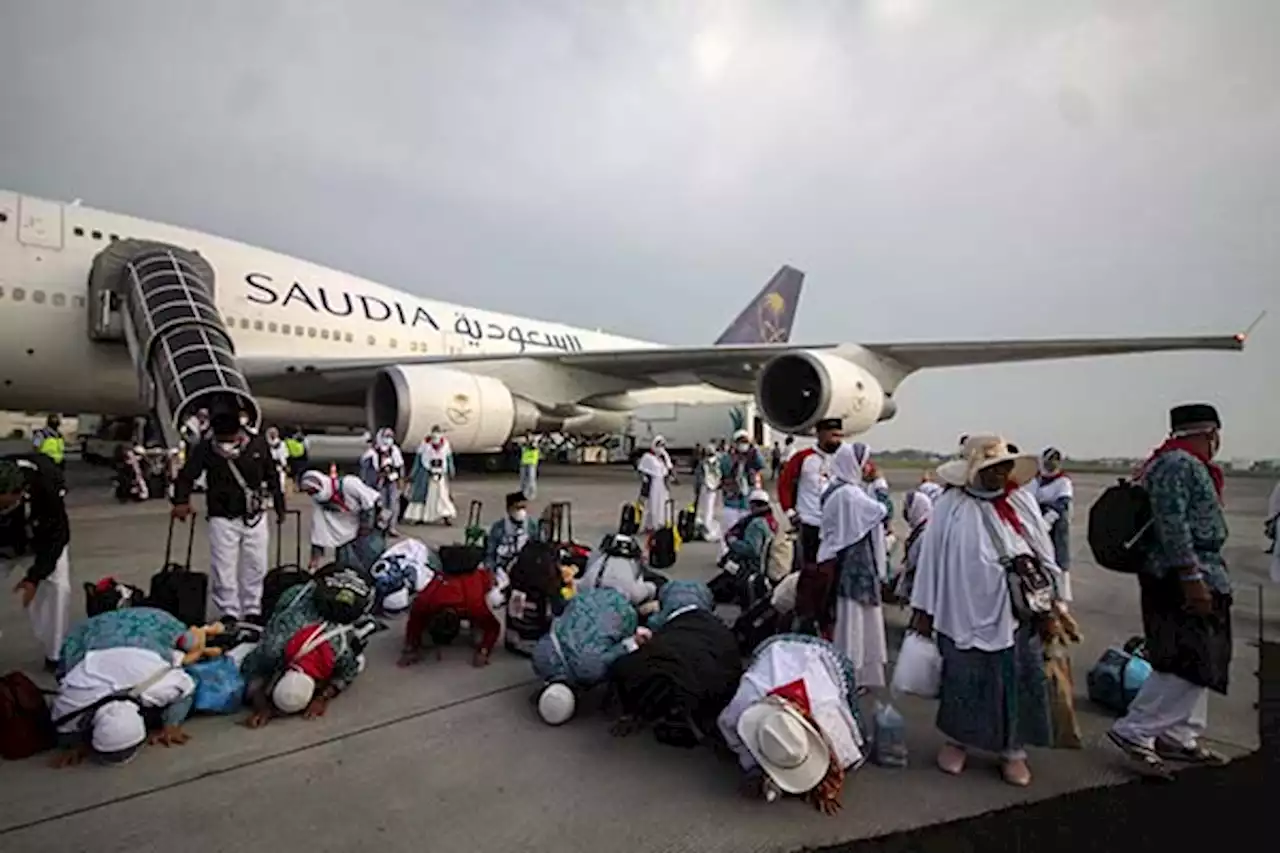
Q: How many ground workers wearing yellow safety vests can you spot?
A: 3